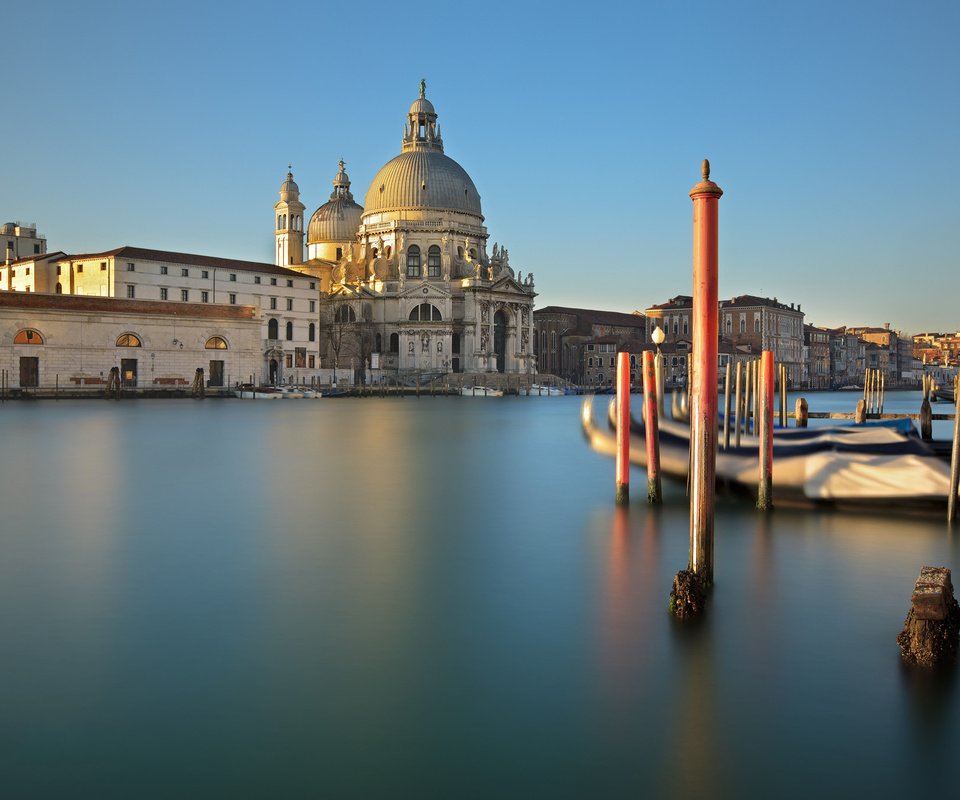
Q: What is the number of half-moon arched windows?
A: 5